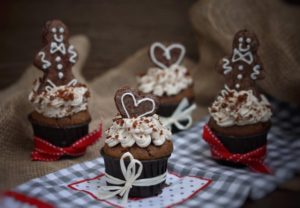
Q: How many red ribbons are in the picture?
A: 2